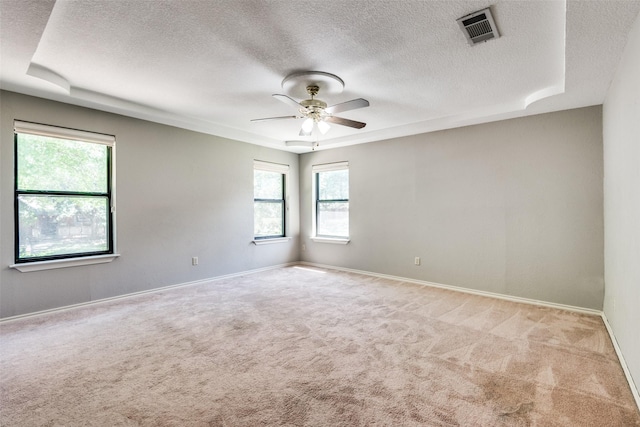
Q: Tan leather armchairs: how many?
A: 0